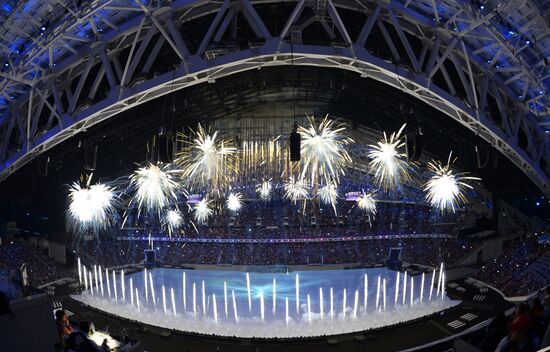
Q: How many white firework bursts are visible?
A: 13